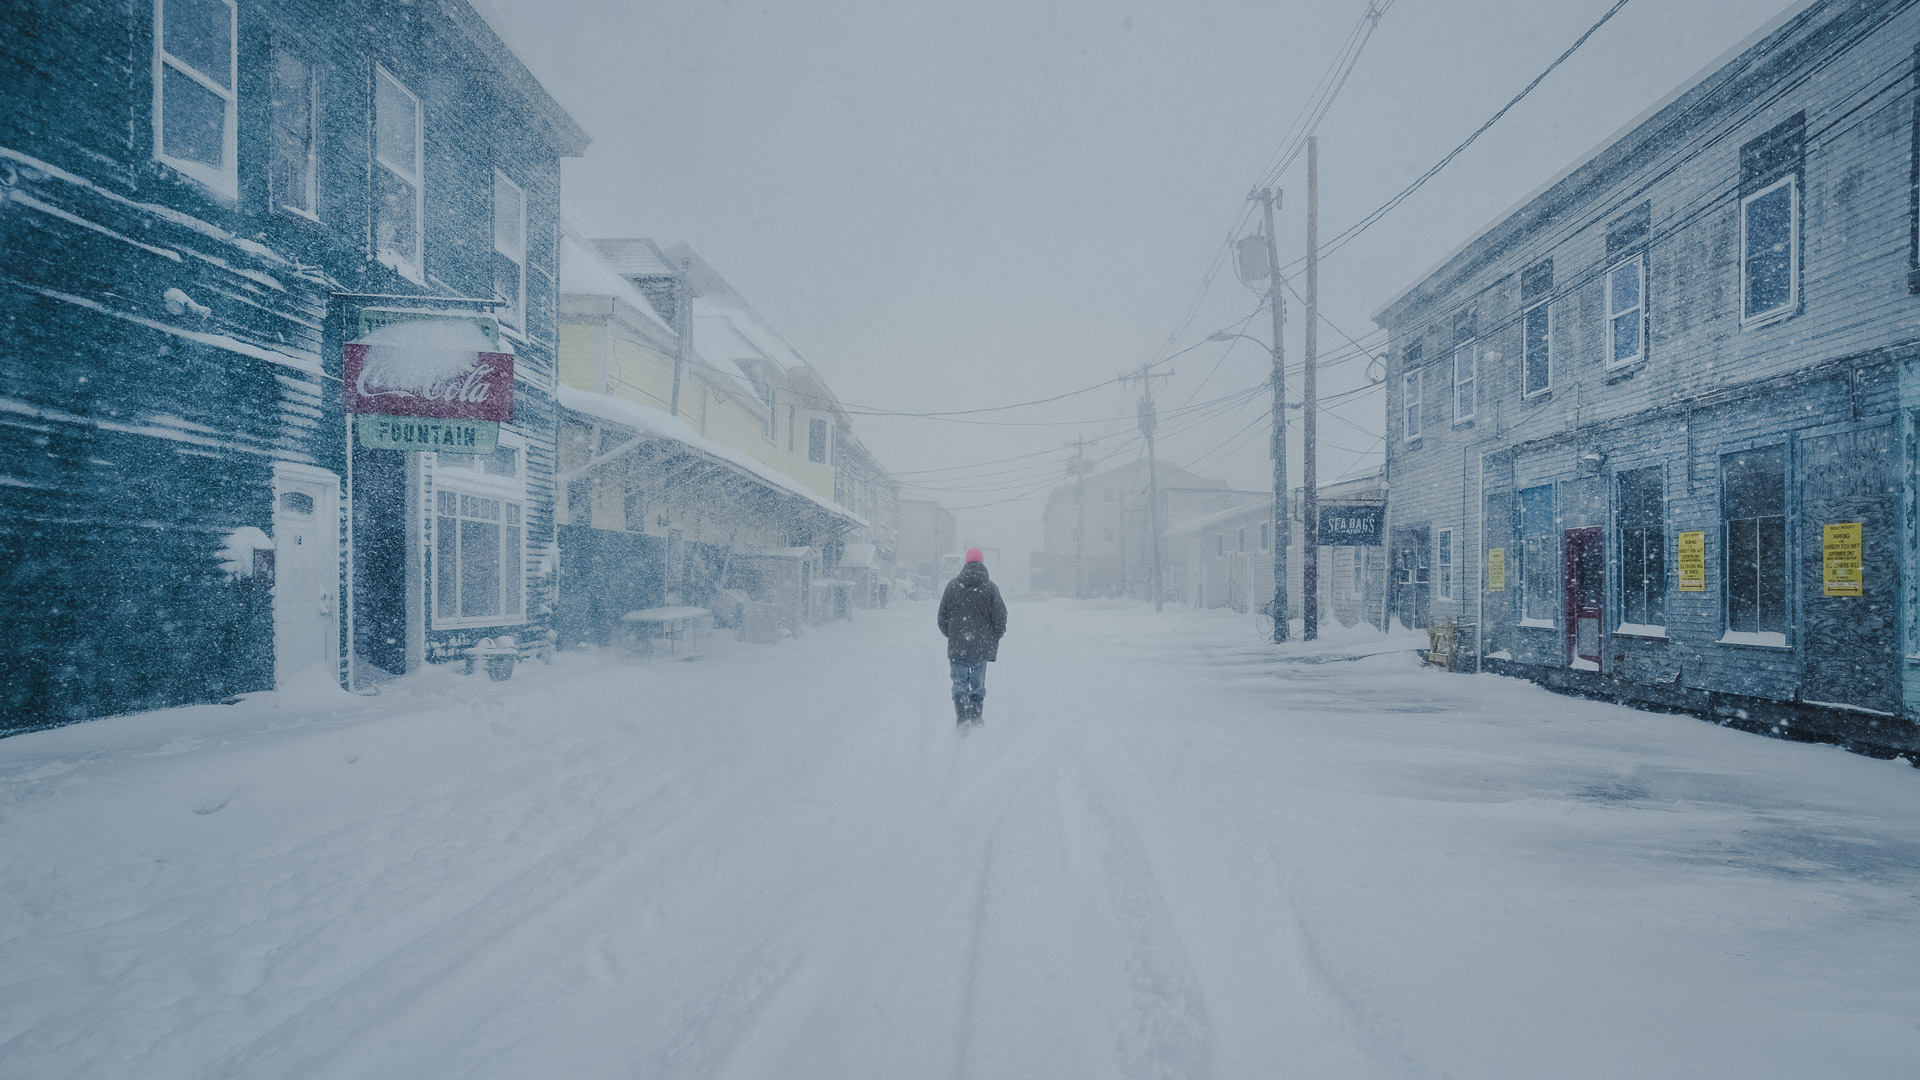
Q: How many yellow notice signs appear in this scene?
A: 3